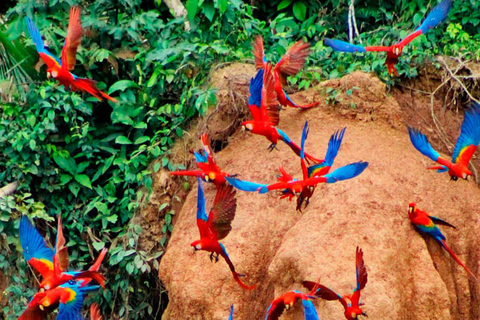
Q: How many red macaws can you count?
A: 14